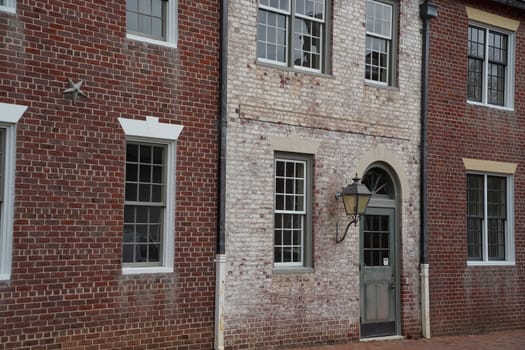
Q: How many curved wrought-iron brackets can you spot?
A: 1